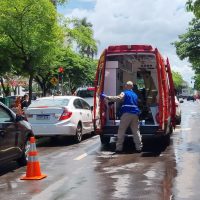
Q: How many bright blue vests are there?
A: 1